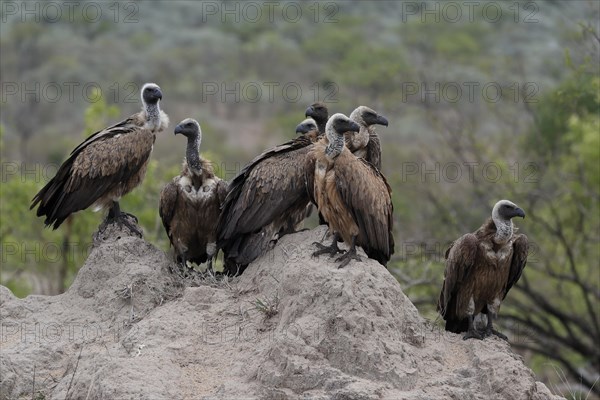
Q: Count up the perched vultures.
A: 7